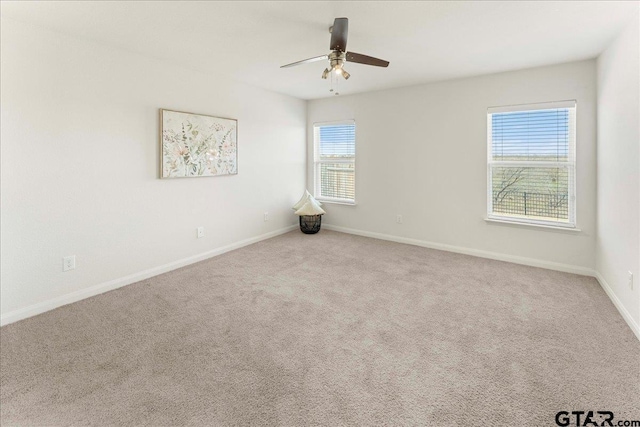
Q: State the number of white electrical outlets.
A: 5